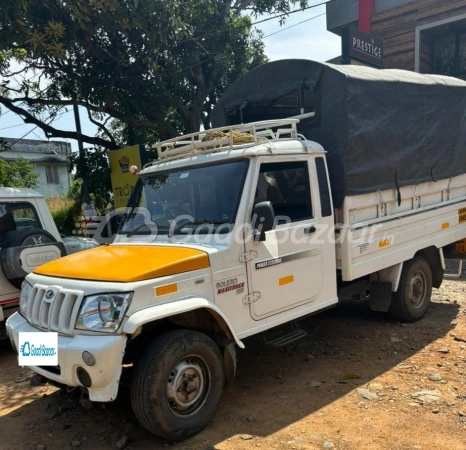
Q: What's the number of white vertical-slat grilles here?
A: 1